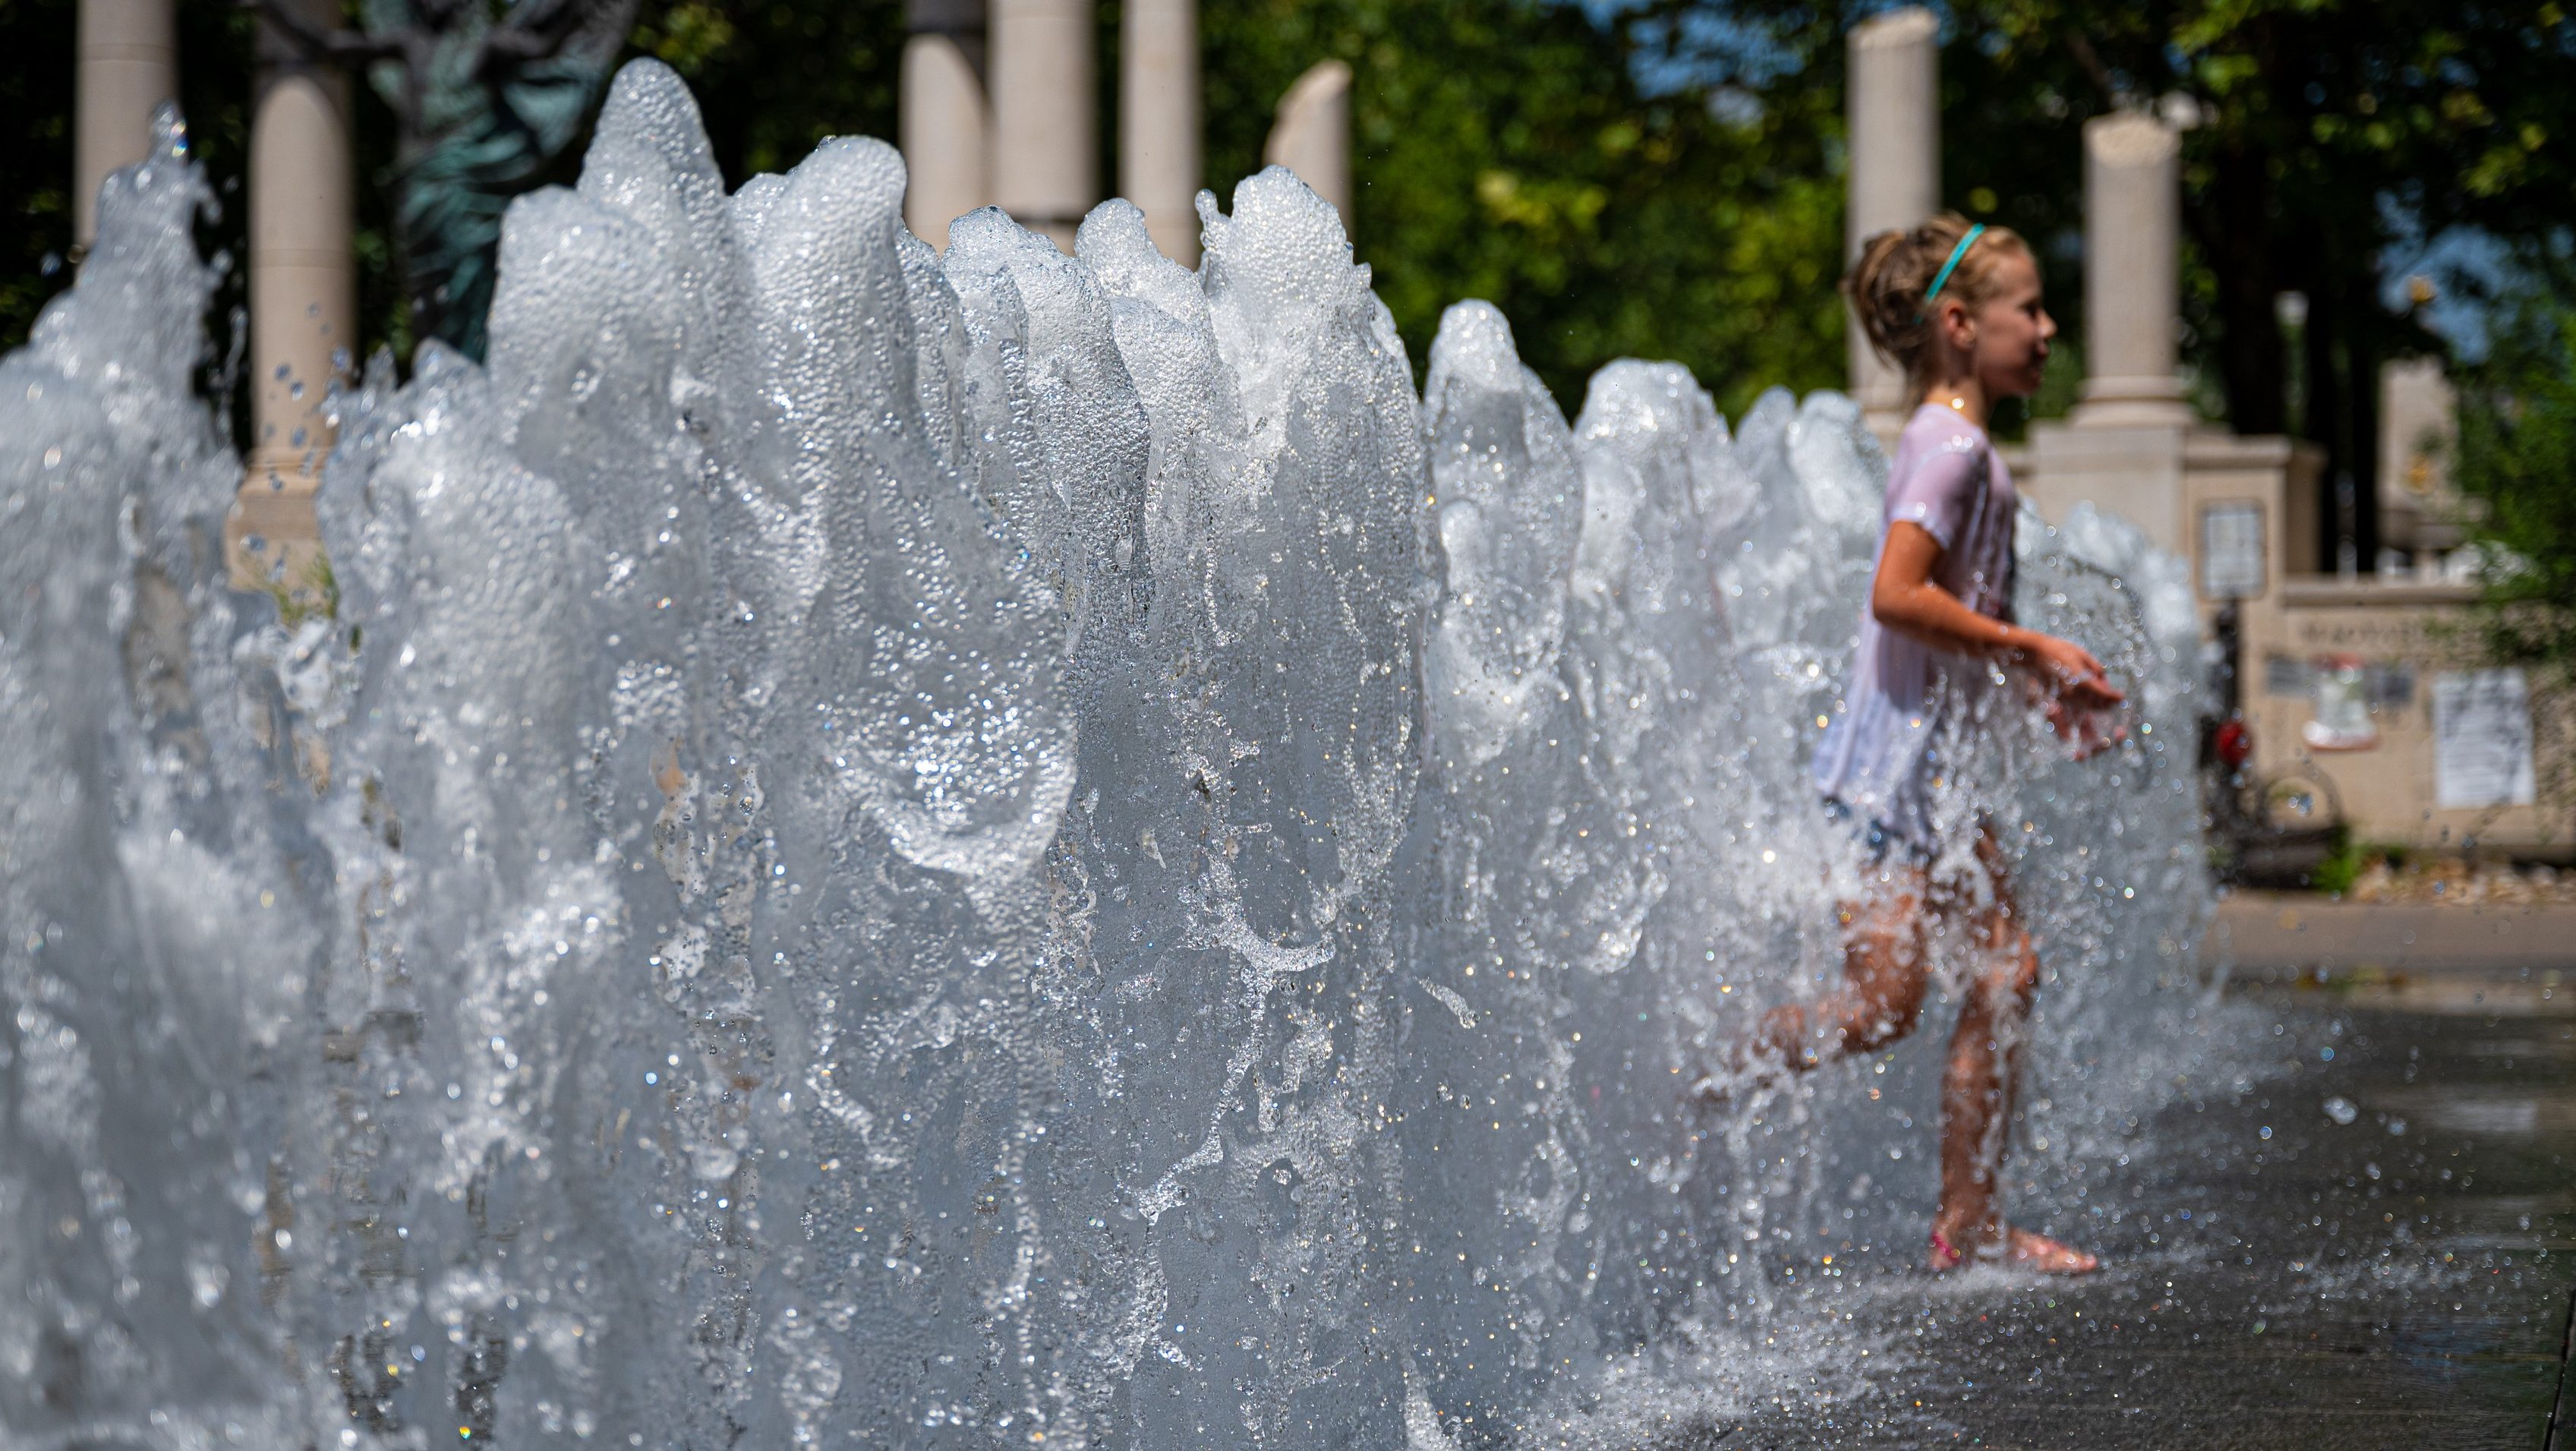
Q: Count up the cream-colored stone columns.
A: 8